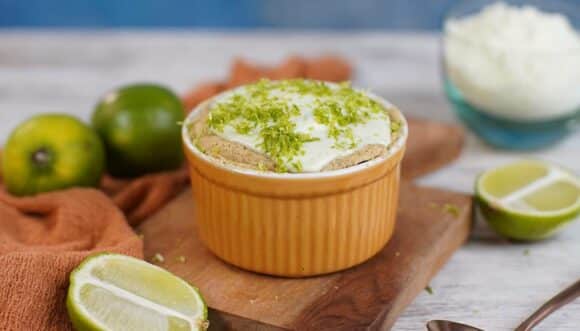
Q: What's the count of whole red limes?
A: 0